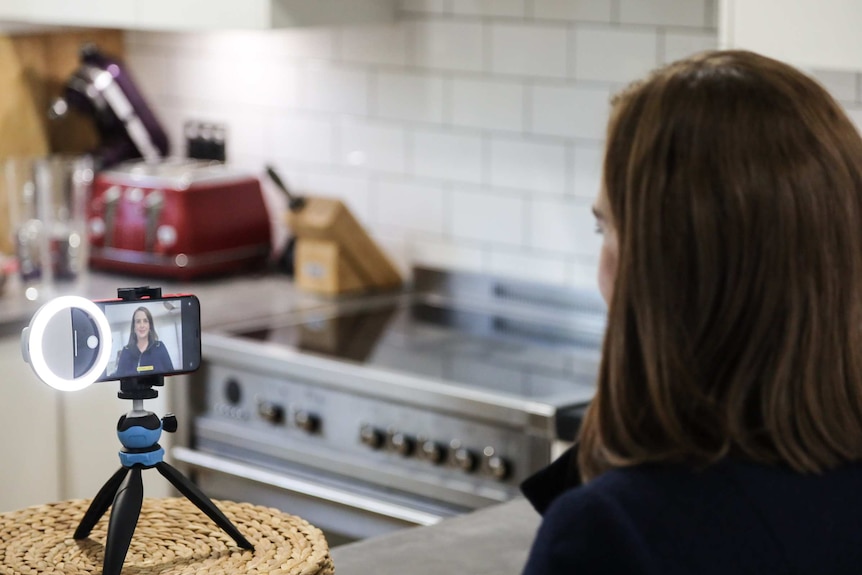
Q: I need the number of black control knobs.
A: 7